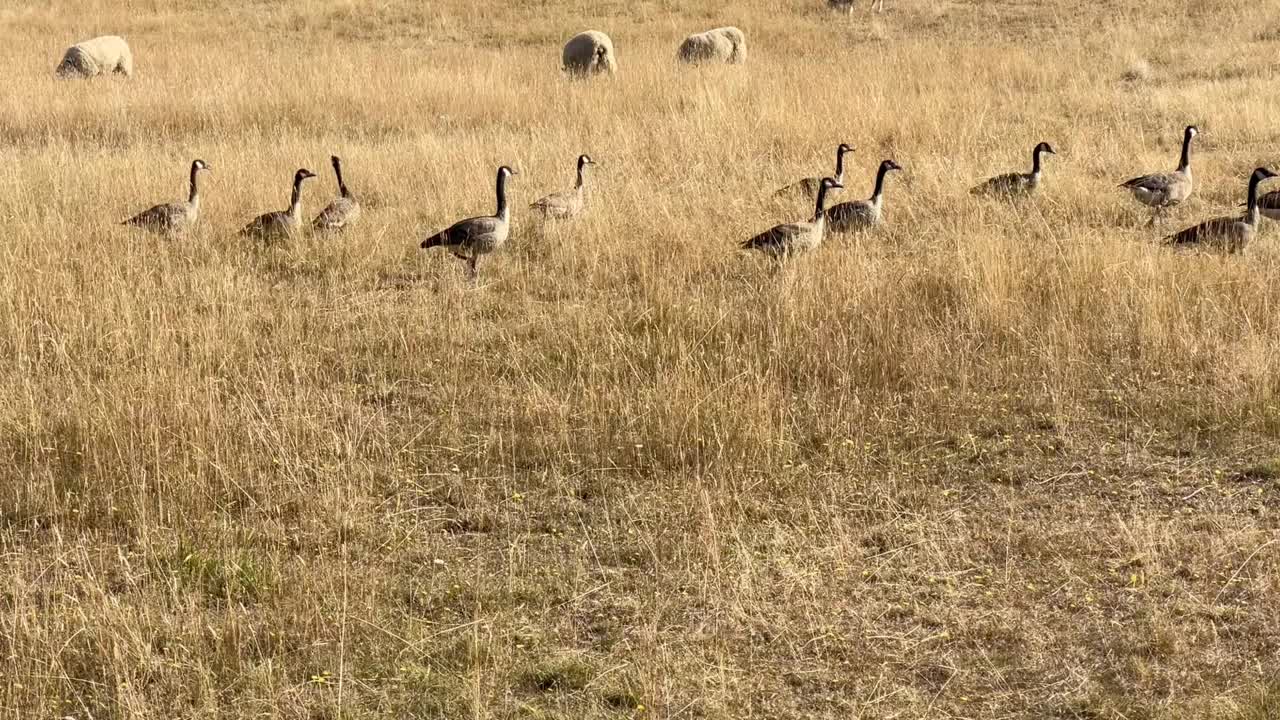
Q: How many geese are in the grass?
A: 12